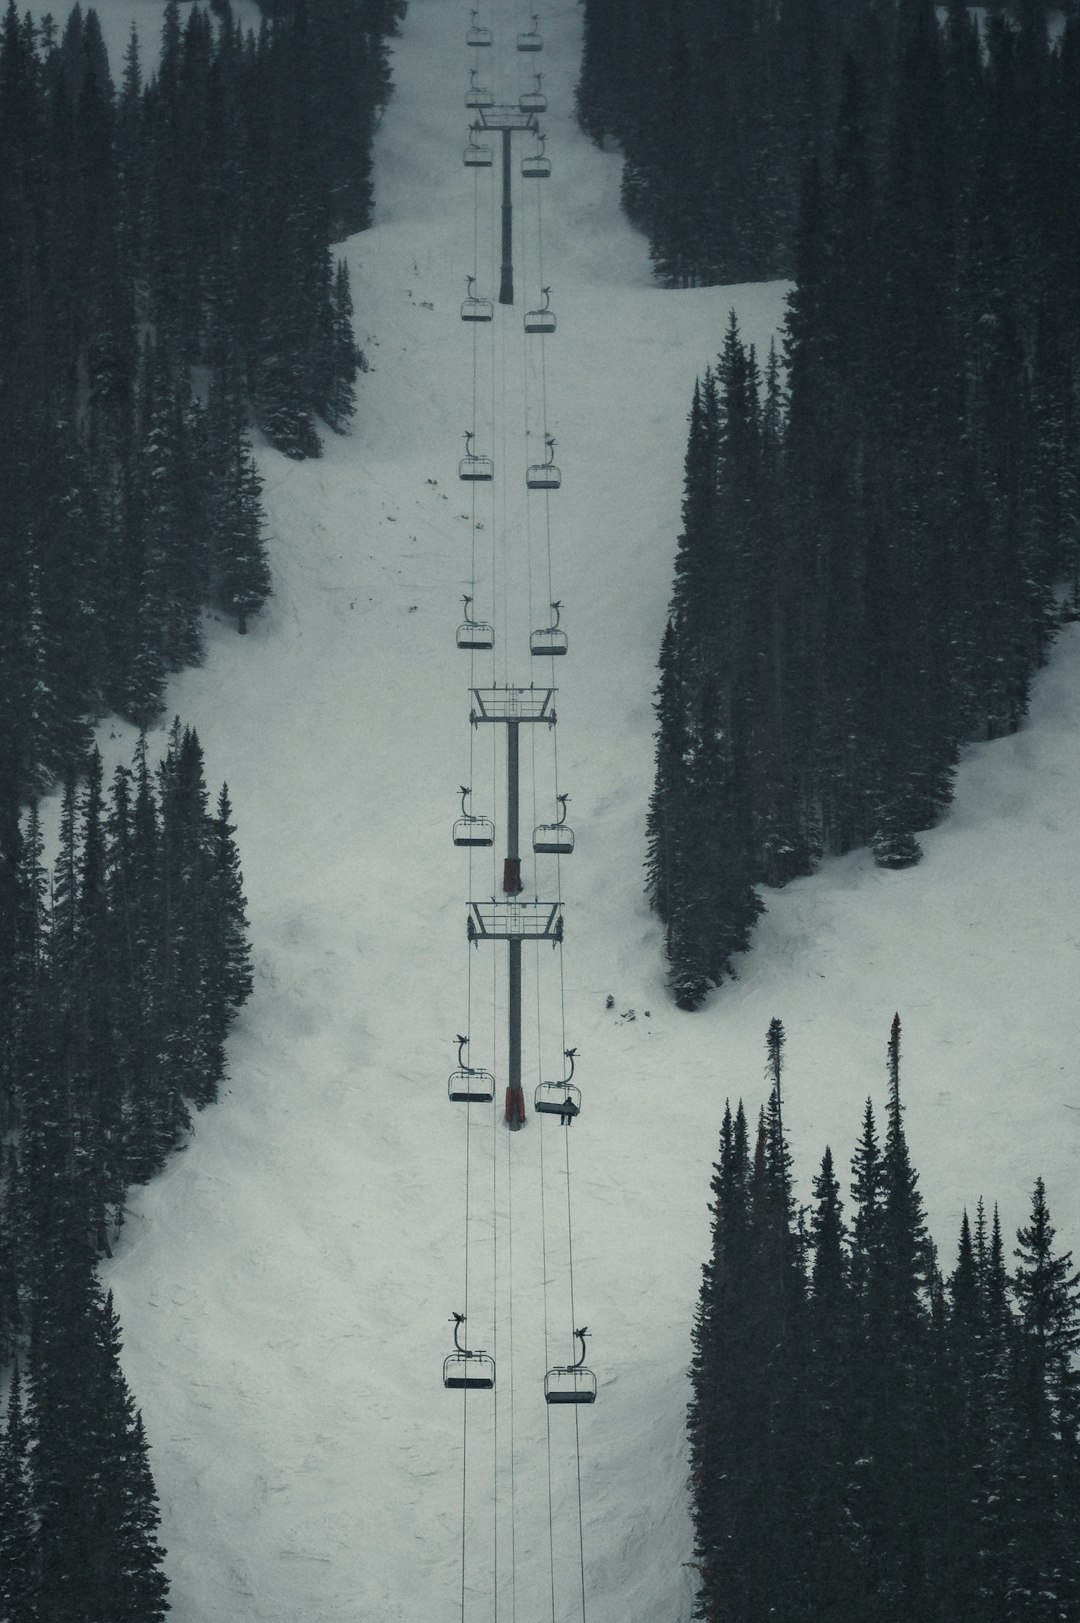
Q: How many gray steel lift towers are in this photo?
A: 3